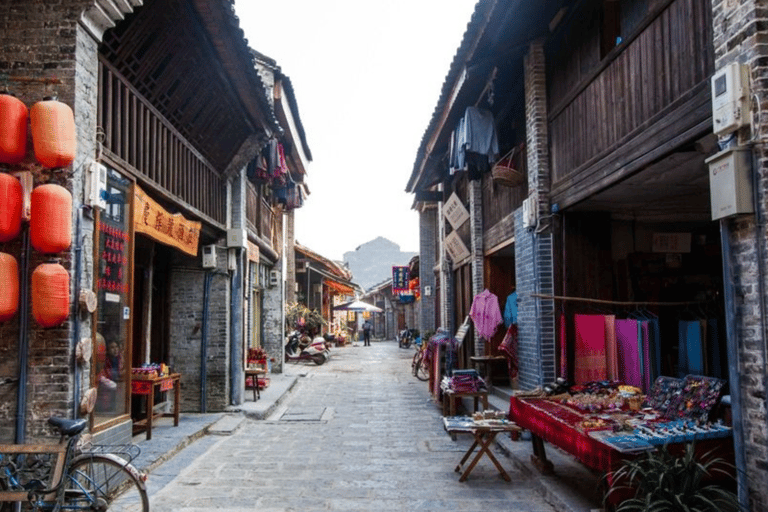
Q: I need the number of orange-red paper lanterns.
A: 6